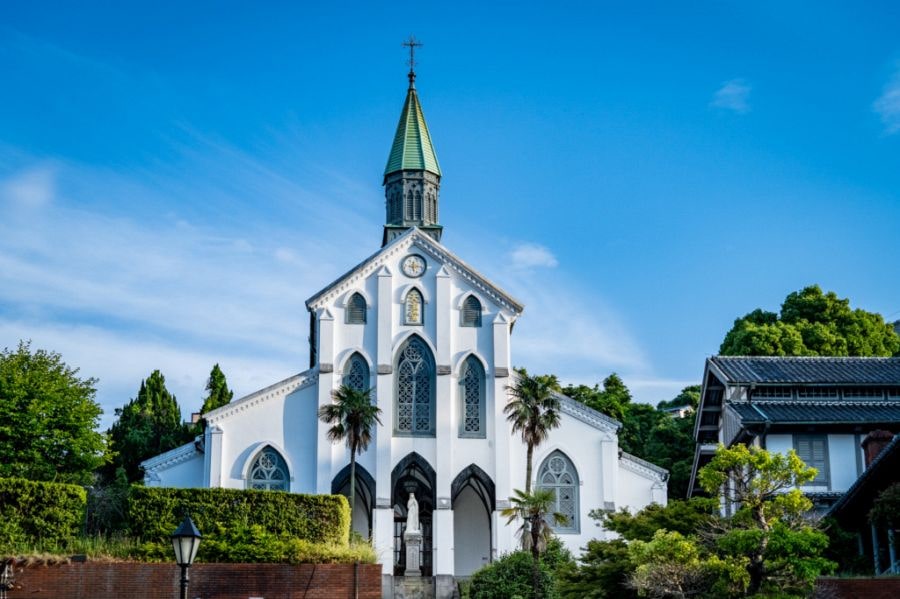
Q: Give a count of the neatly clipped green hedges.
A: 2